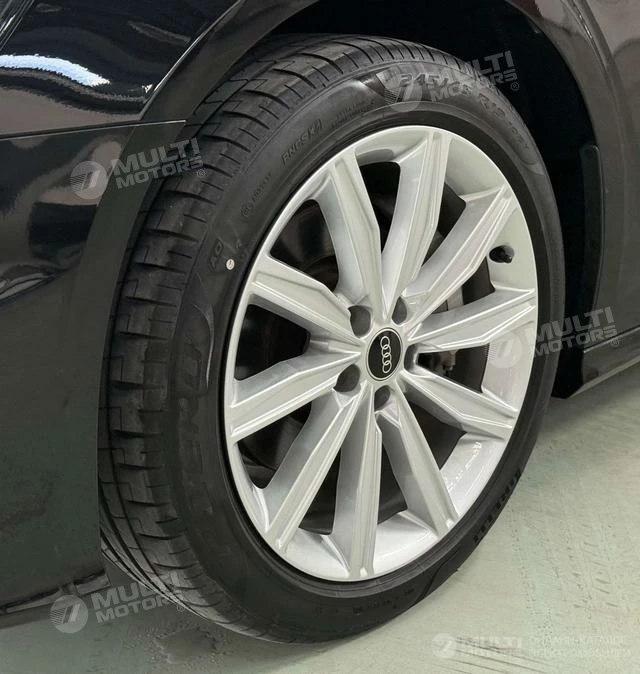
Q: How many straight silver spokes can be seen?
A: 10